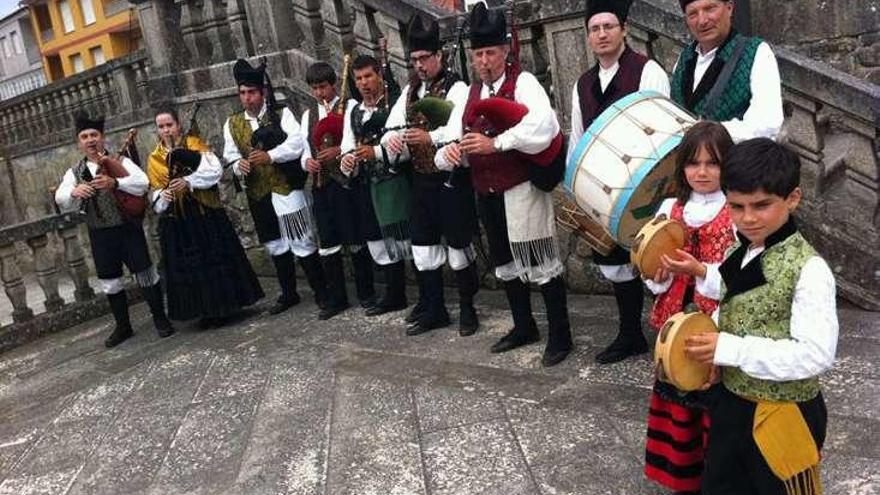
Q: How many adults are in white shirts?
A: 9